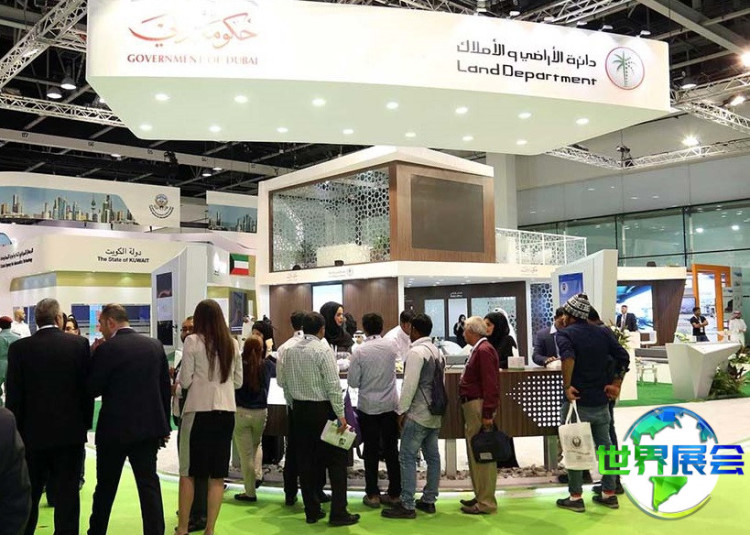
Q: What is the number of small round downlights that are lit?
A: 14